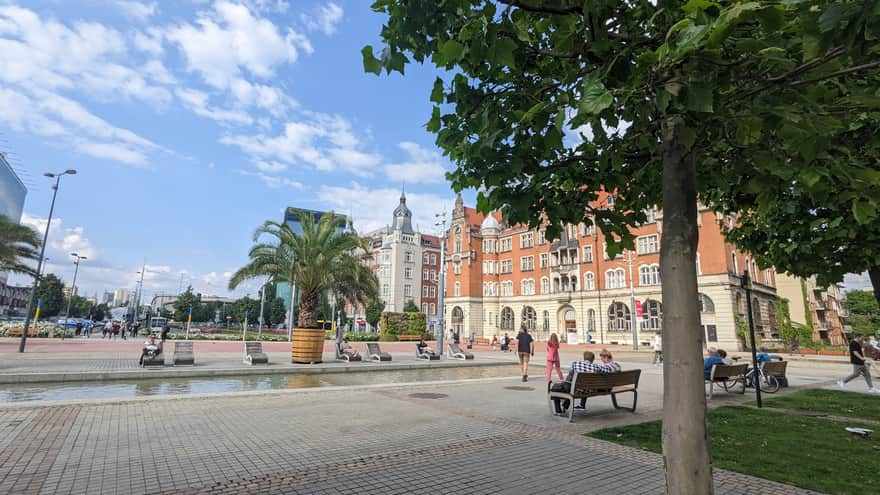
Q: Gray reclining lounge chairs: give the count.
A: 7